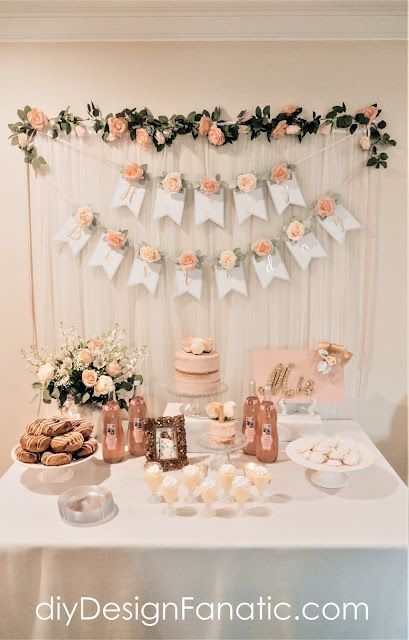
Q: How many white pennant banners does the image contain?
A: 13